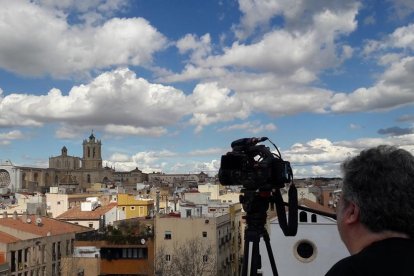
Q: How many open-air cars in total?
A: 0